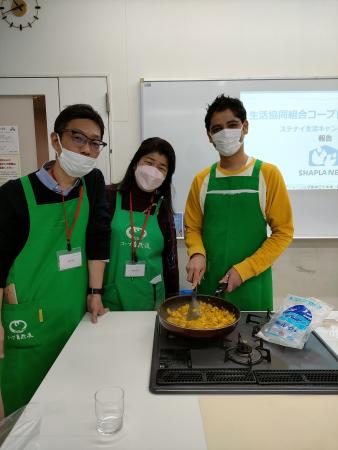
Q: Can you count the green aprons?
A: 3